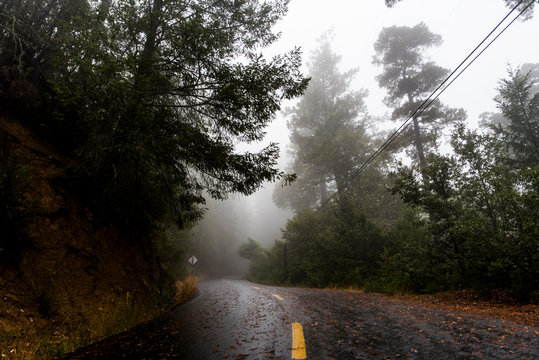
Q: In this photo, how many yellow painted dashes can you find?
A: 3